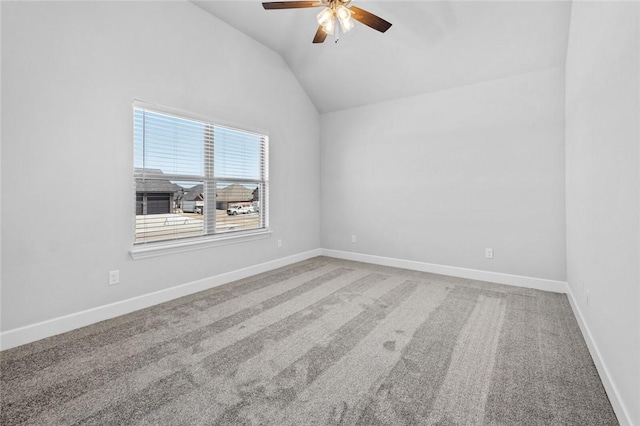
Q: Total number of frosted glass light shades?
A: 4